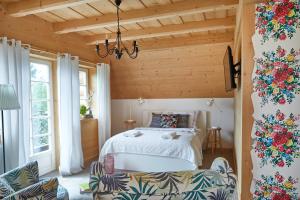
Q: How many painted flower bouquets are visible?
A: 4